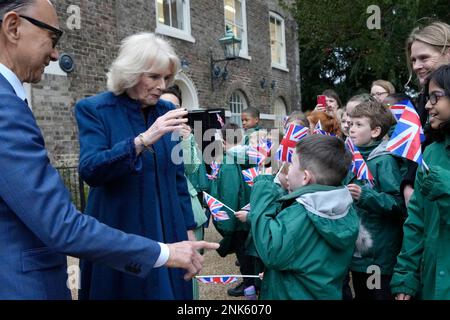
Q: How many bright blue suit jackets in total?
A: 1